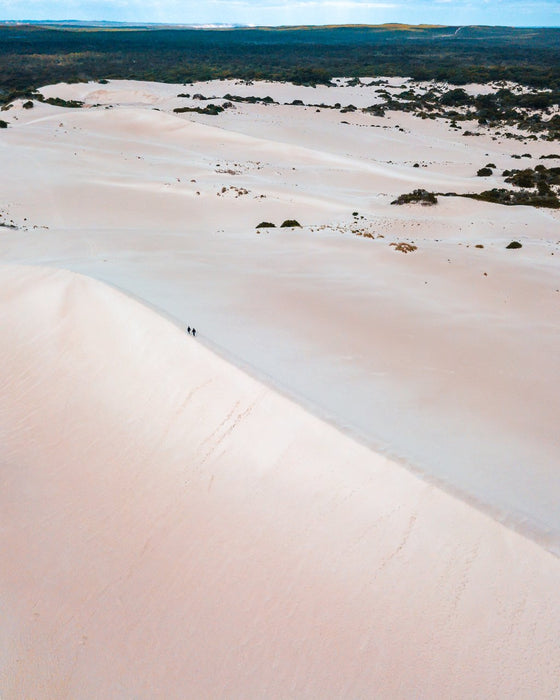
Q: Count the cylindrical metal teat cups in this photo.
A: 0